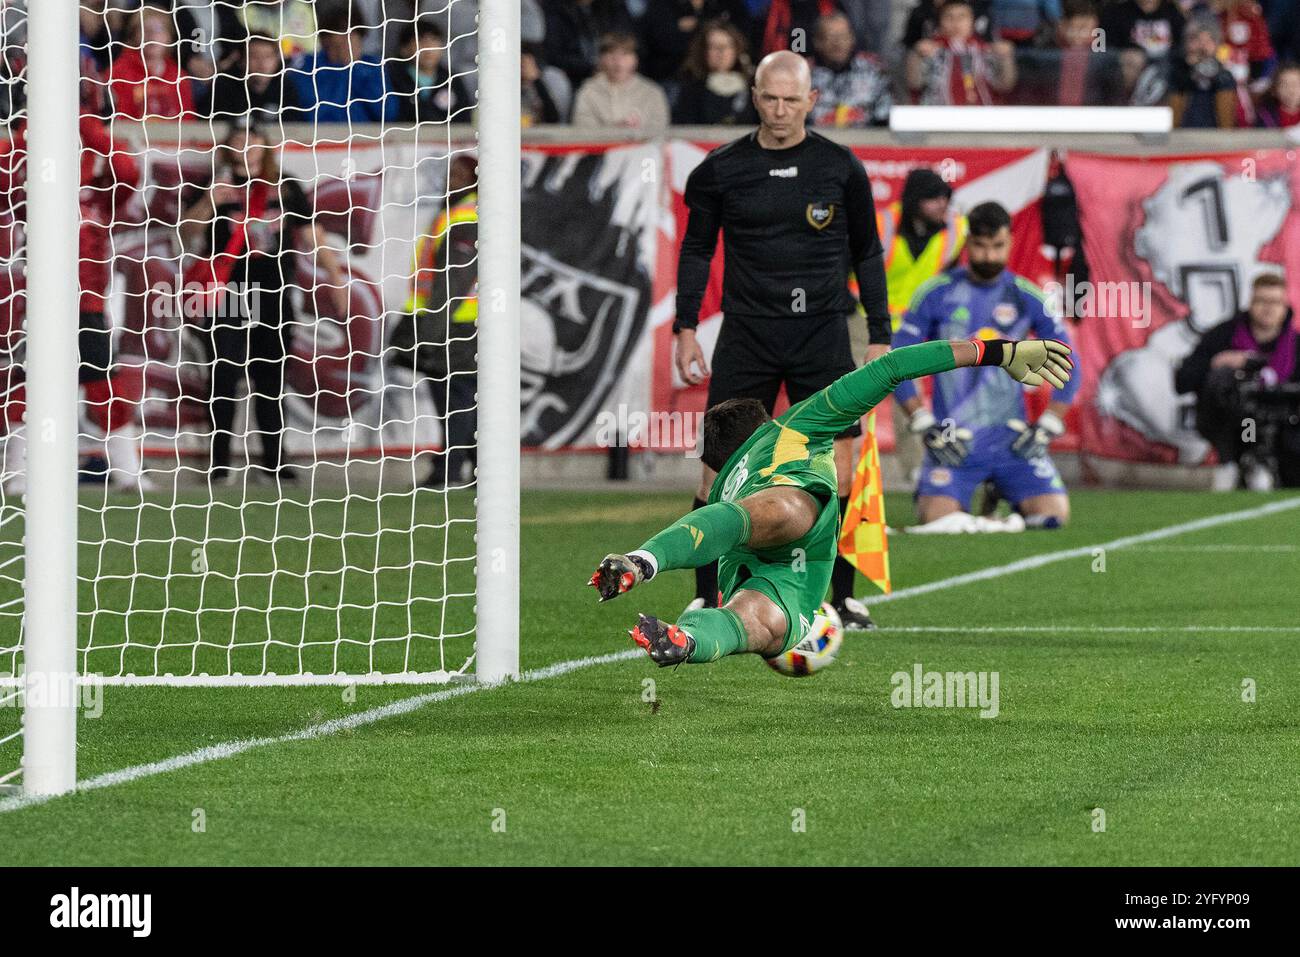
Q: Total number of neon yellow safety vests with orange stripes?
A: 2